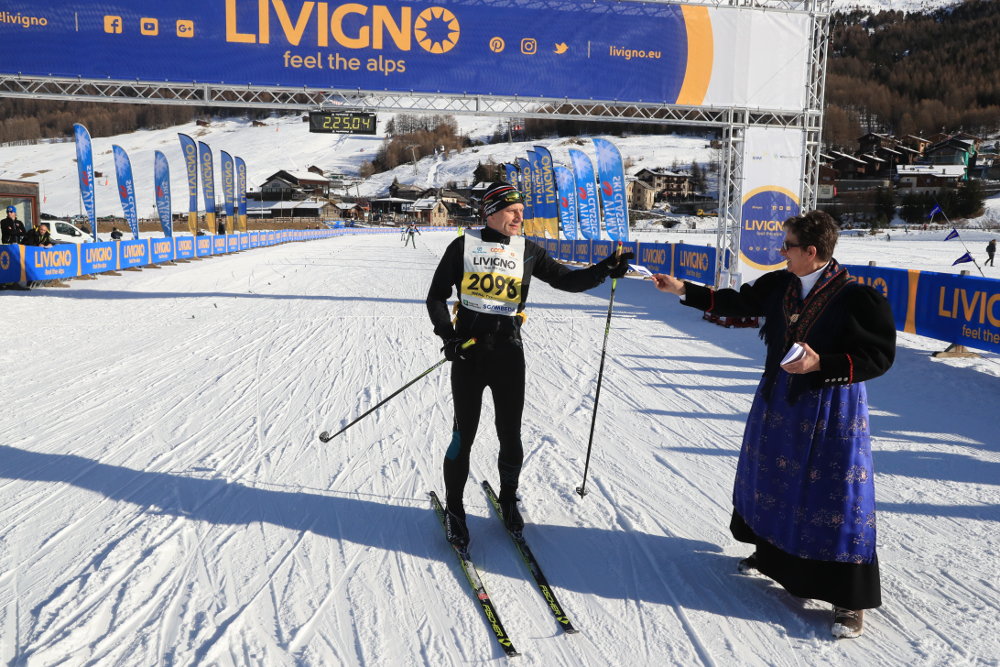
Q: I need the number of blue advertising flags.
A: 14